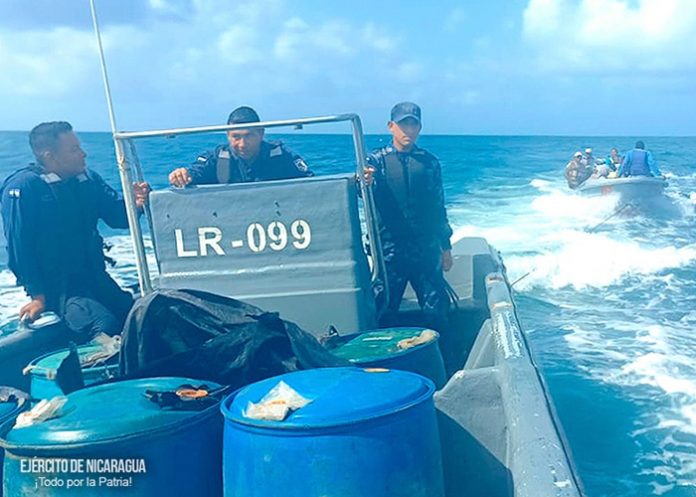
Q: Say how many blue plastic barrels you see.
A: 5